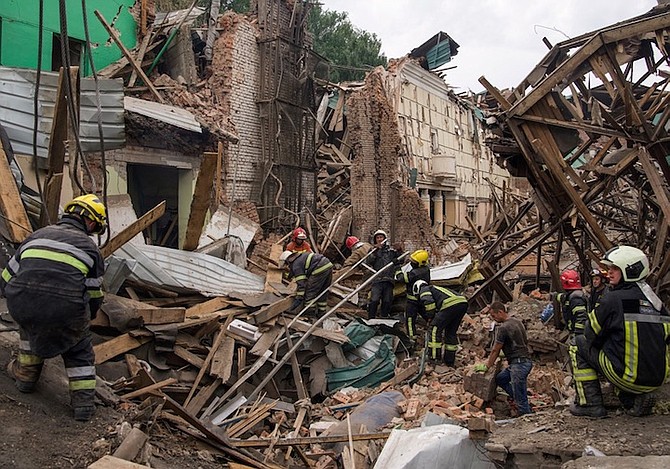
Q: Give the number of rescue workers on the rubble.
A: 11